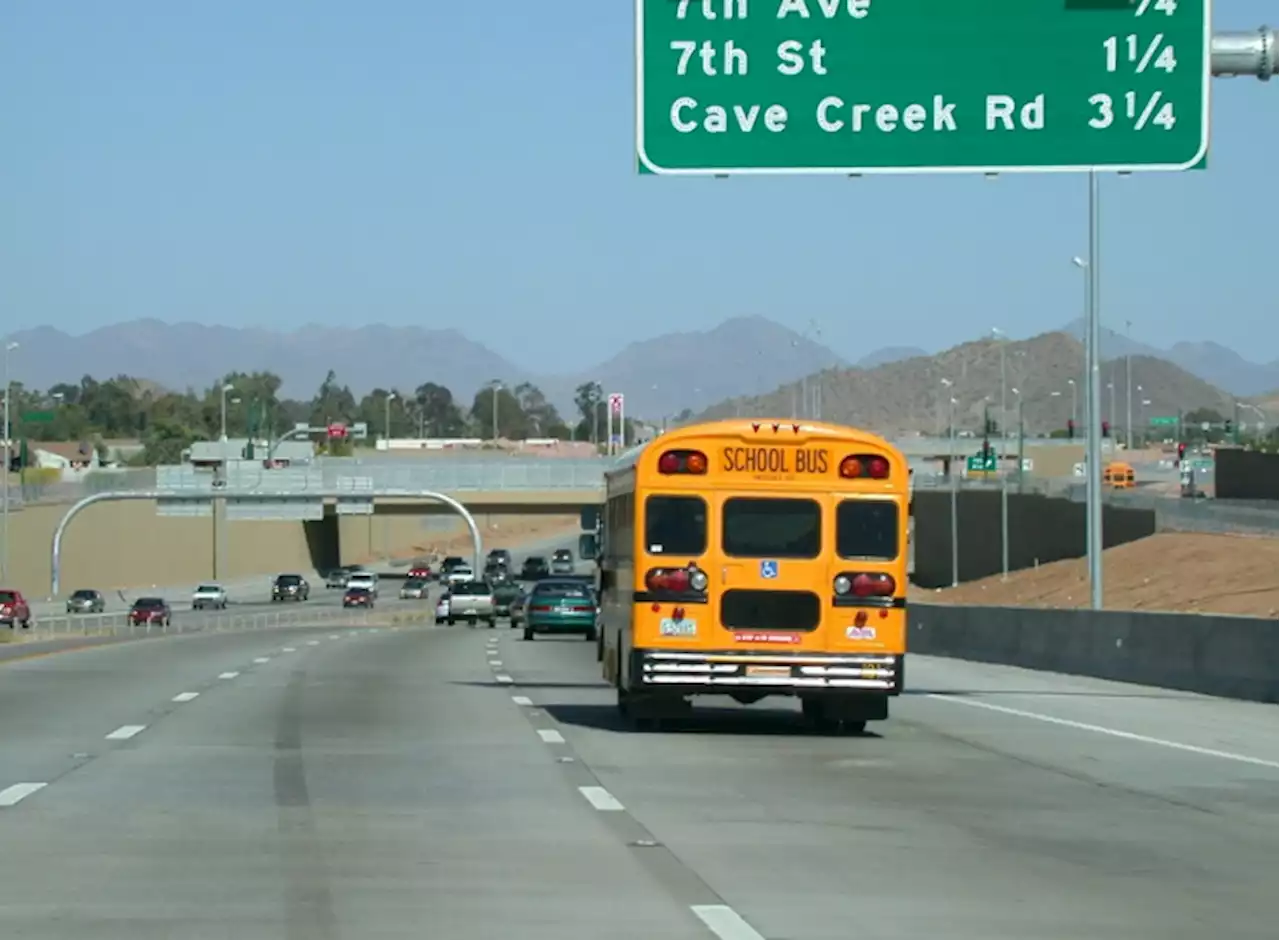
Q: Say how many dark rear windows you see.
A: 4